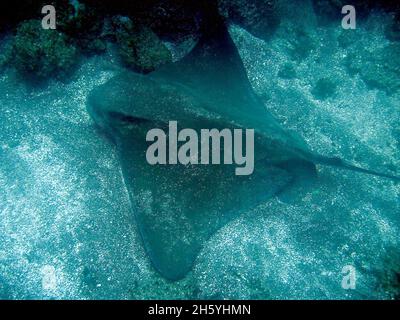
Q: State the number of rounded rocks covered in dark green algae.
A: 2